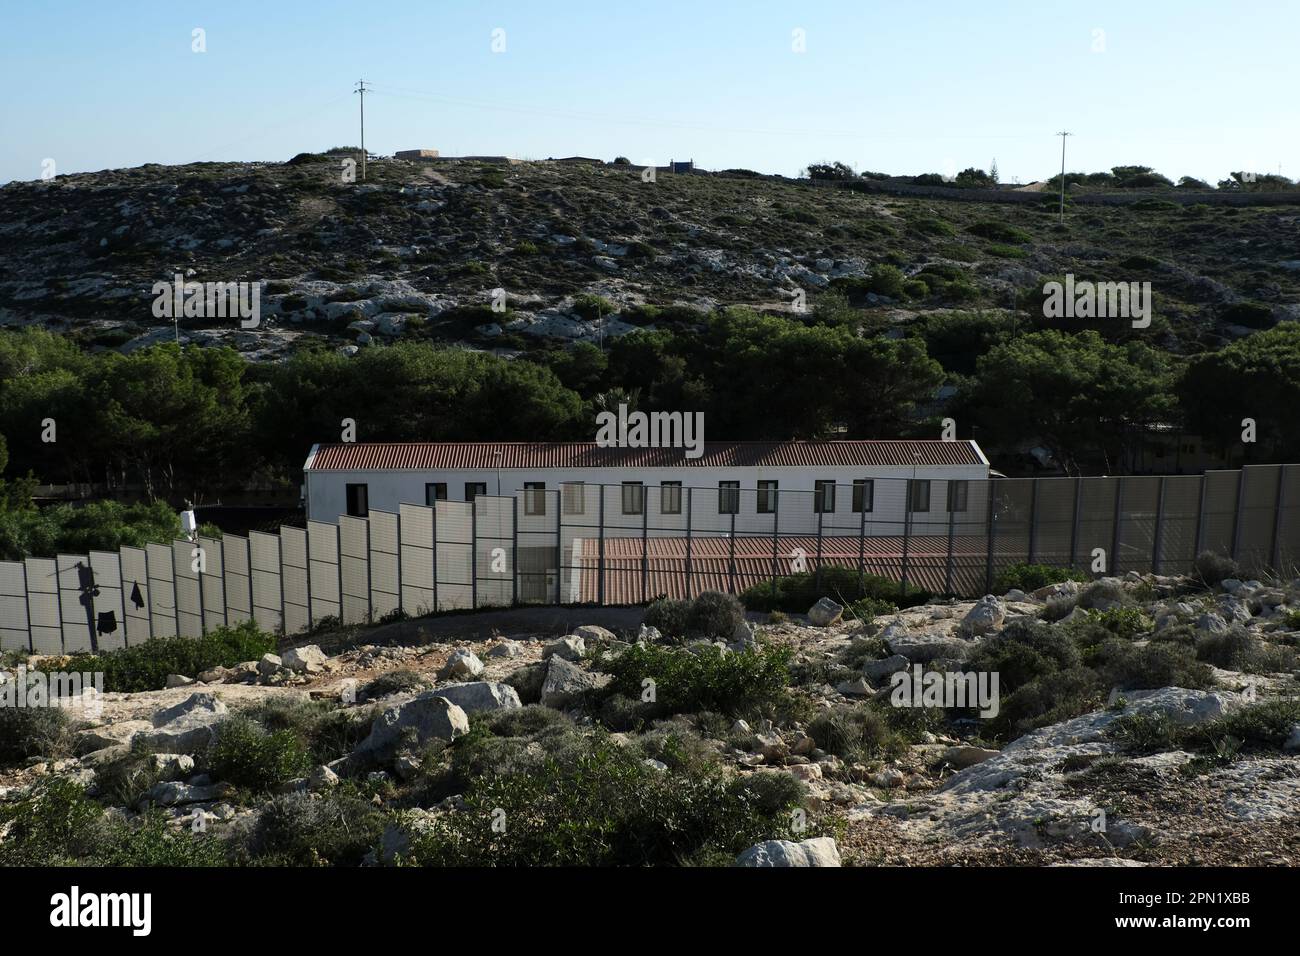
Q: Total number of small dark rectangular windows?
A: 13